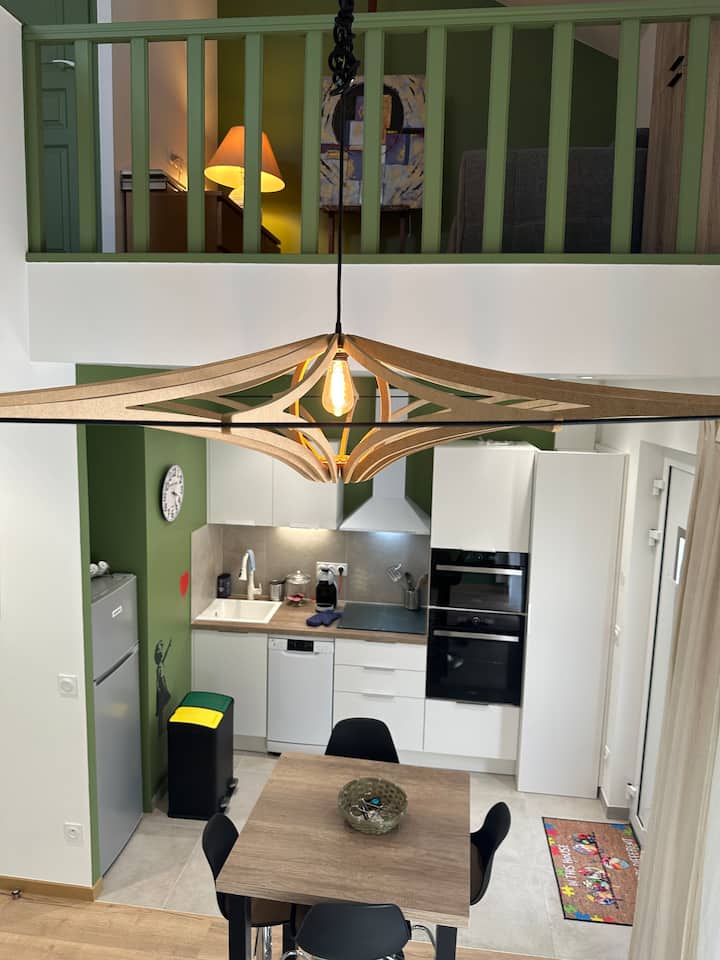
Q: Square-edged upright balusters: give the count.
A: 12